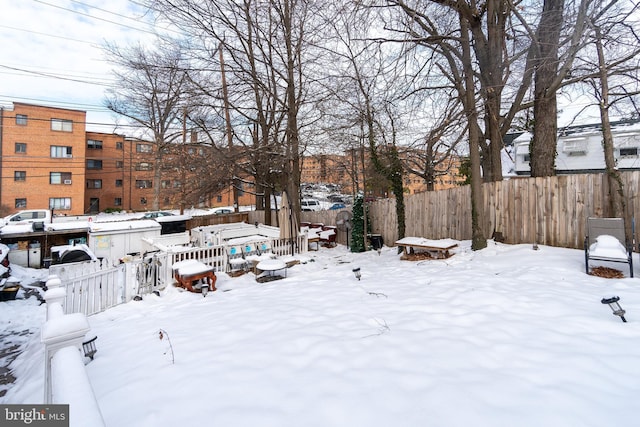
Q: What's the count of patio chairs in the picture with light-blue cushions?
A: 3